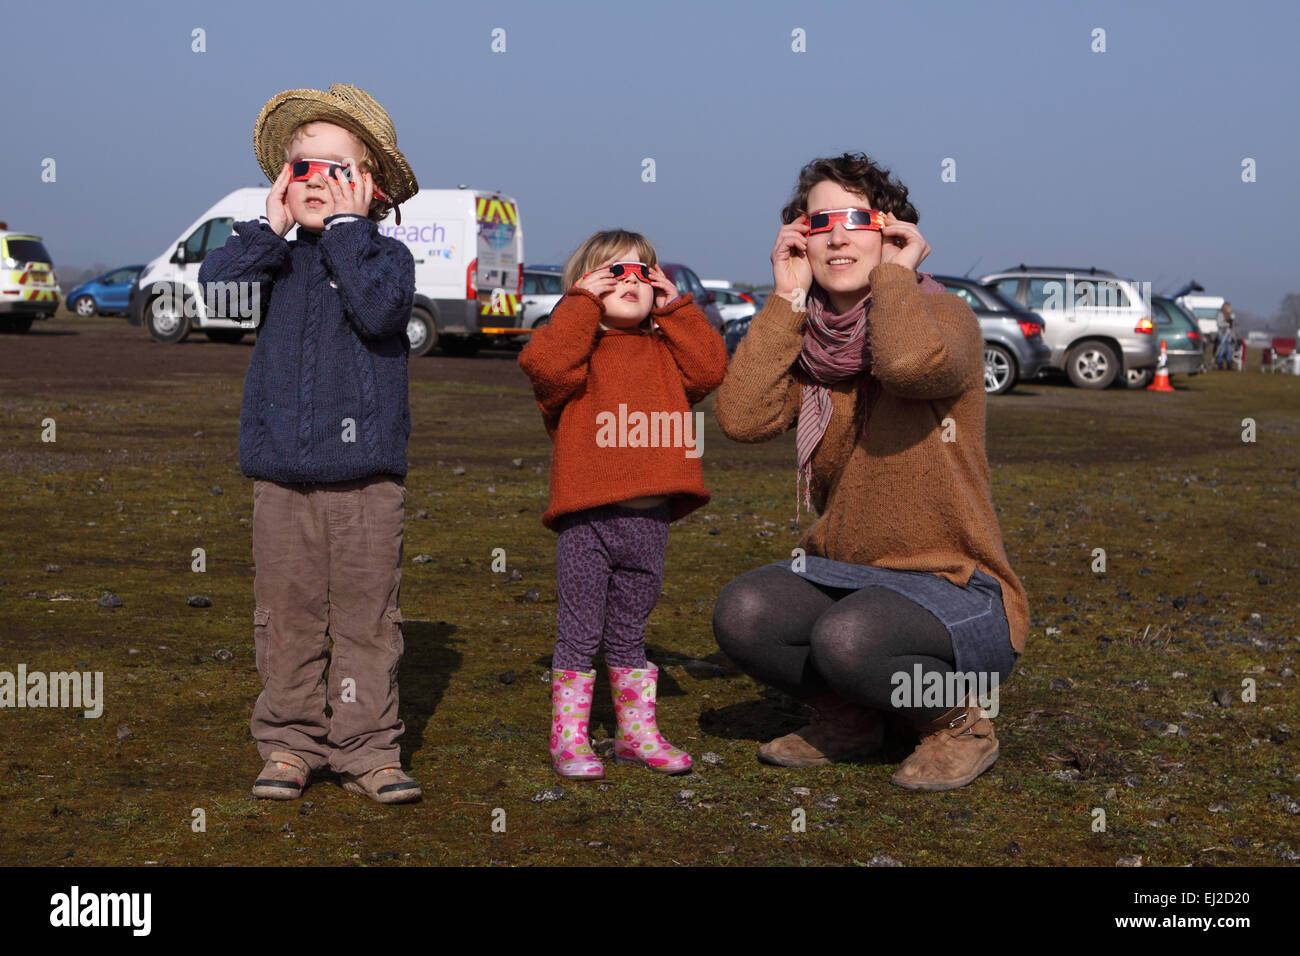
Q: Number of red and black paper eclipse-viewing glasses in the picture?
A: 3